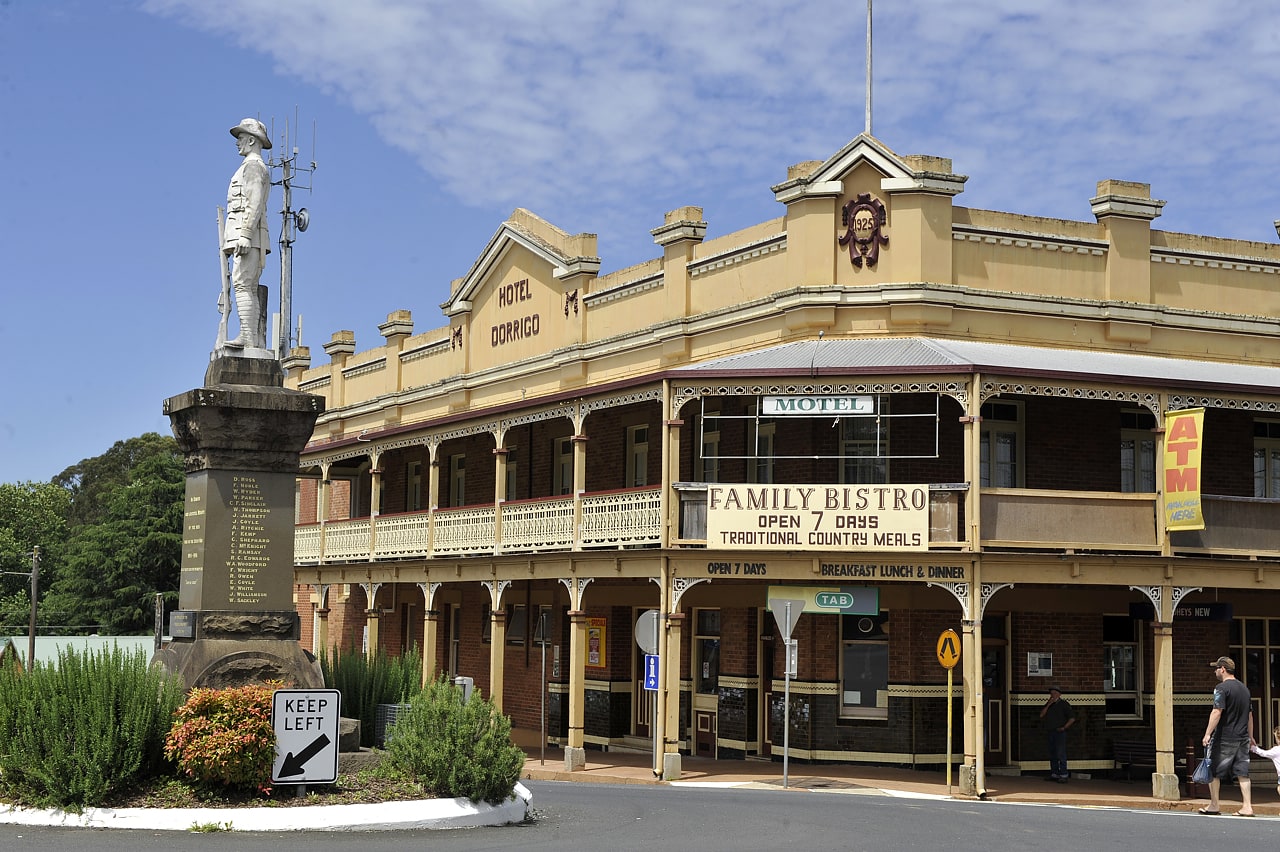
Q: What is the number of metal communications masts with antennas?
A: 1